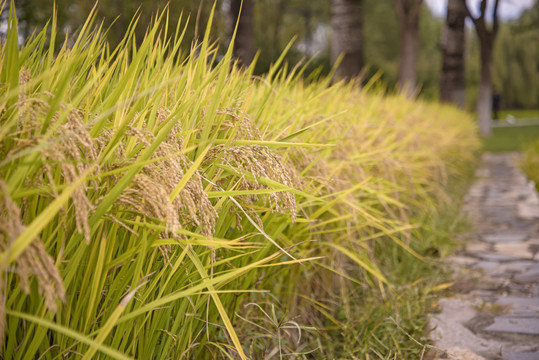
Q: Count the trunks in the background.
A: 5